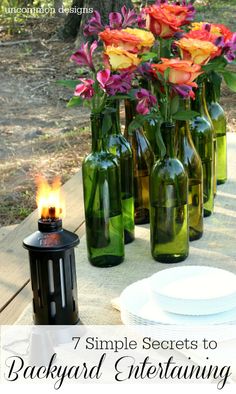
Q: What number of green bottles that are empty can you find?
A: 0